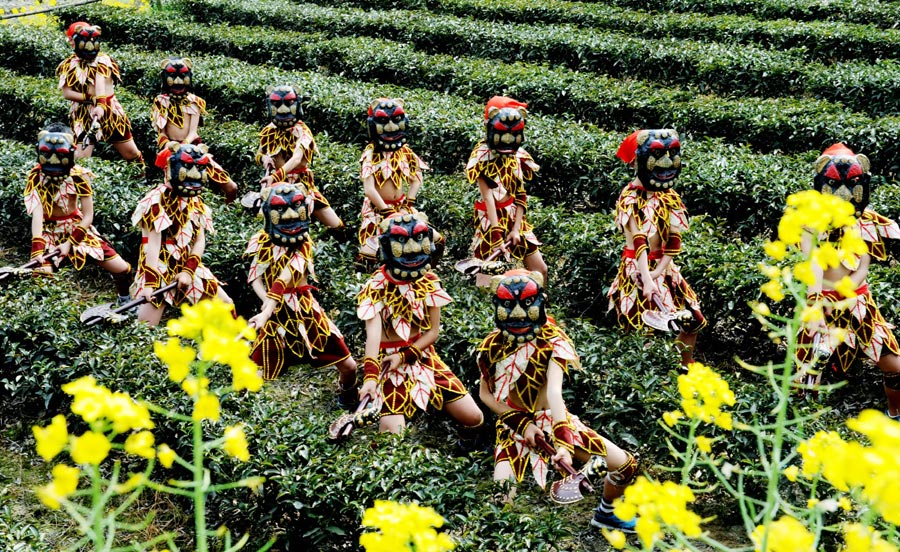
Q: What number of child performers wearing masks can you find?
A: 12